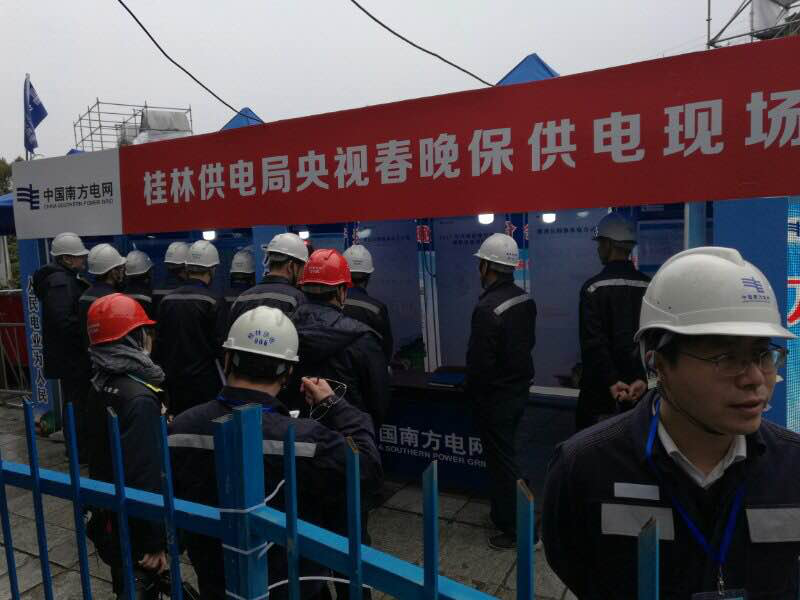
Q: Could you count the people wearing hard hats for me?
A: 14